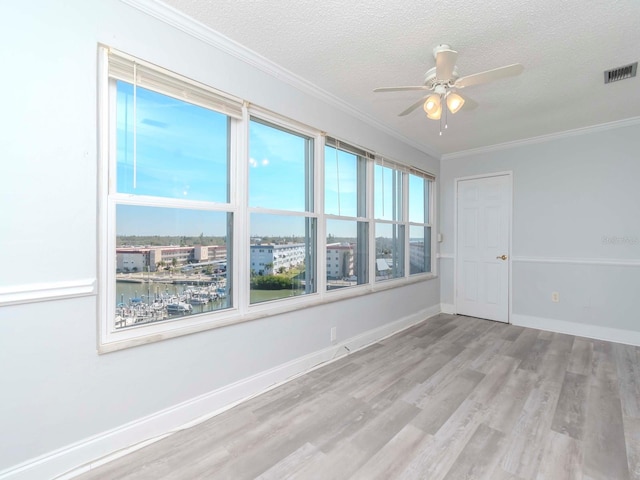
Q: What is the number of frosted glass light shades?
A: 3